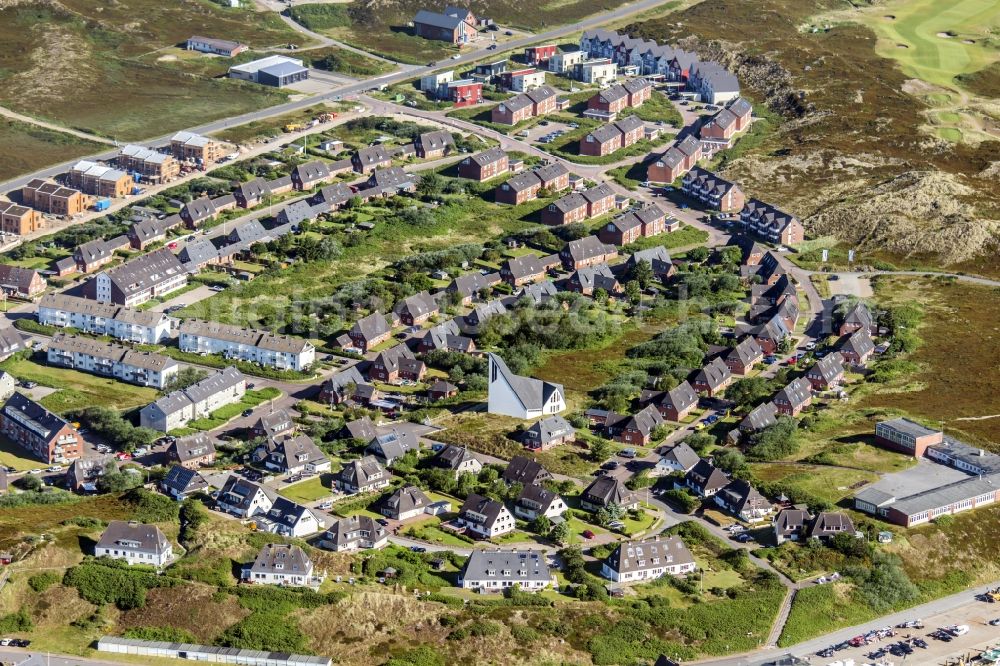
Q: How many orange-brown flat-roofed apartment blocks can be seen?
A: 5